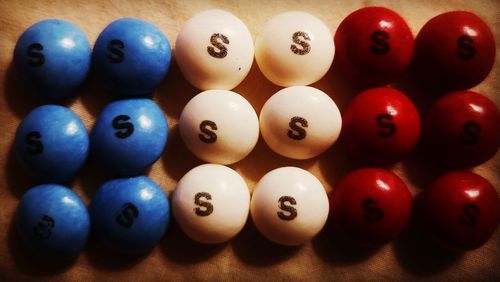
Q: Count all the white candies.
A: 6